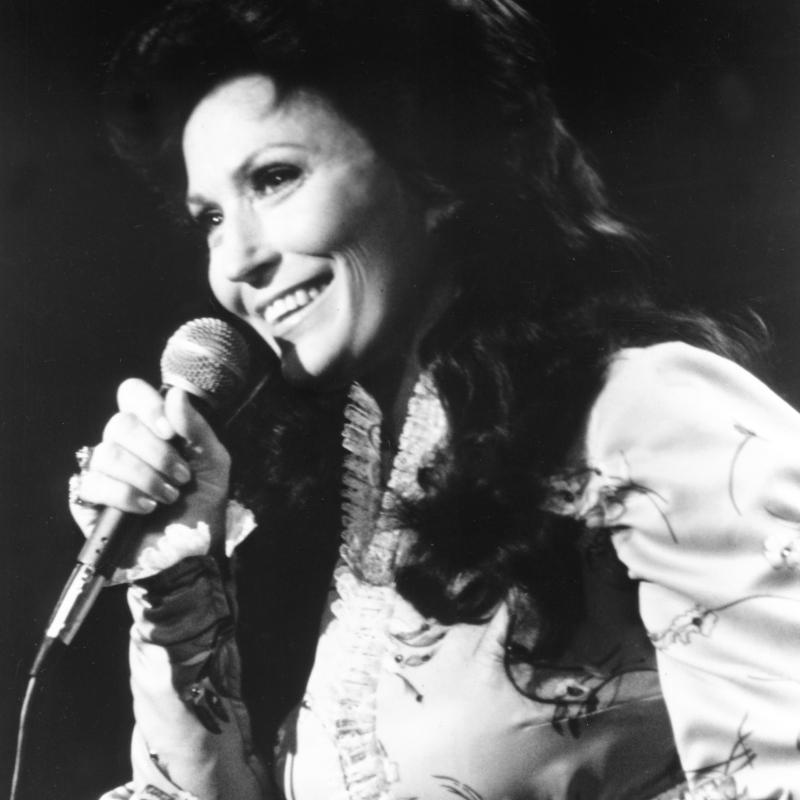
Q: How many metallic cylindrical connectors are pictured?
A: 1